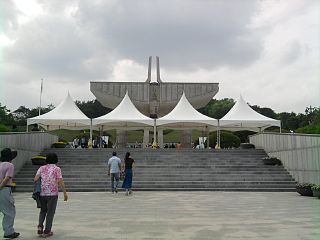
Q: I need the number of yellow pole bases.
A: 3